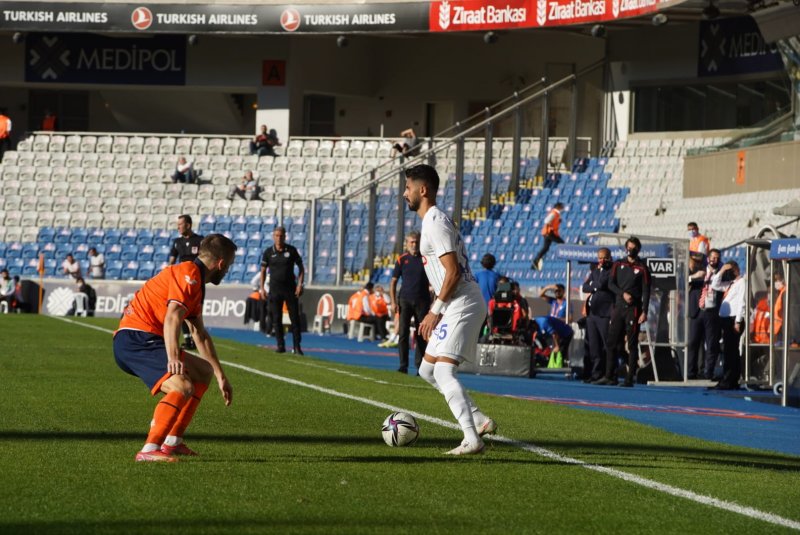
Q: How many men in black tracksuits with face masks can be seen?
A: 1